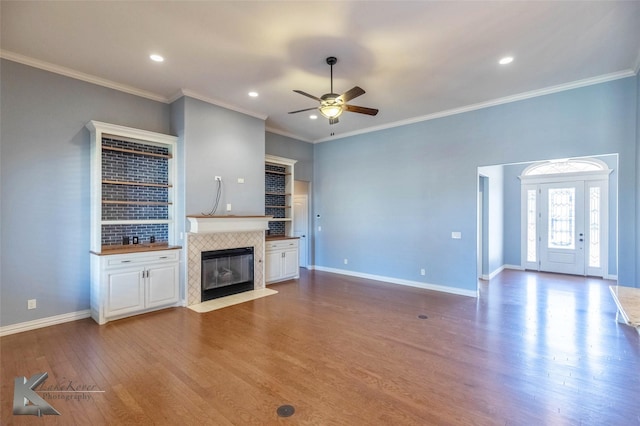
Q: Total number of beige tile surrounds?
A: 1